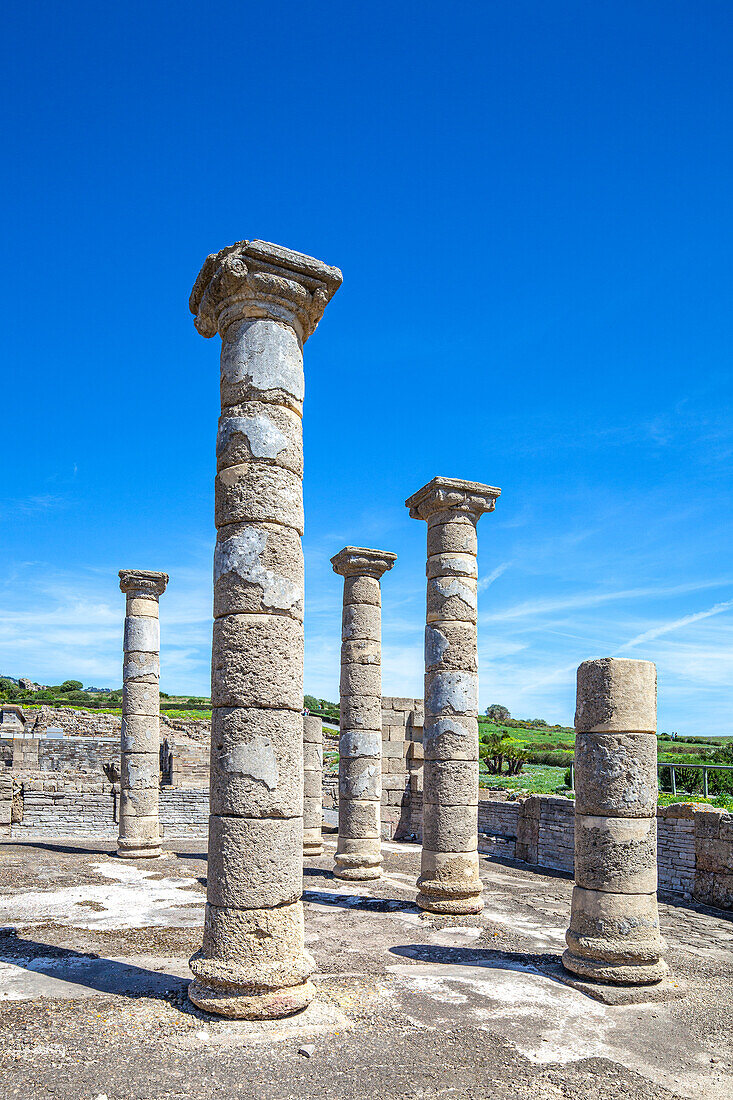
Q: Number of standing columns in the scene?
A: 6